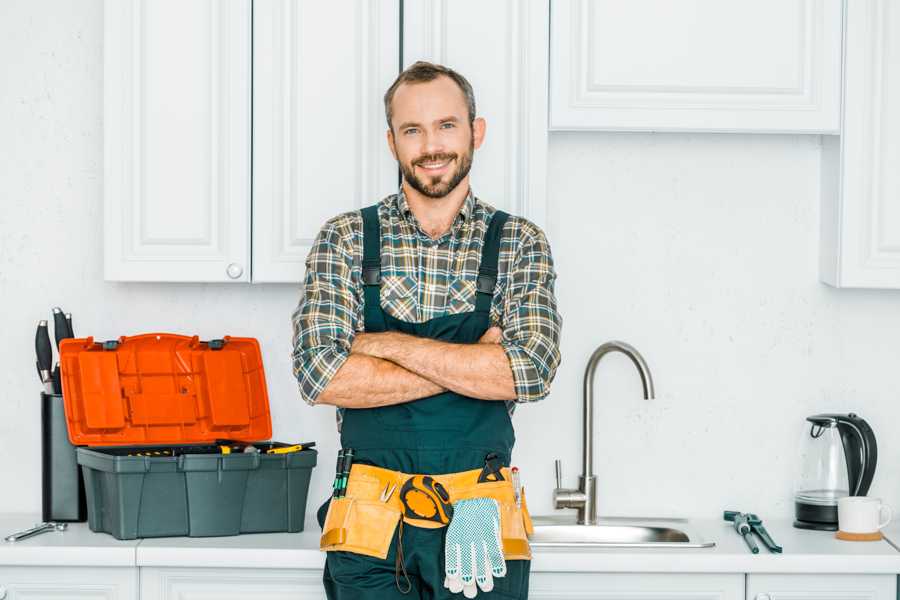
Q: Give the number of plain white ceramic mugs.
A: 1